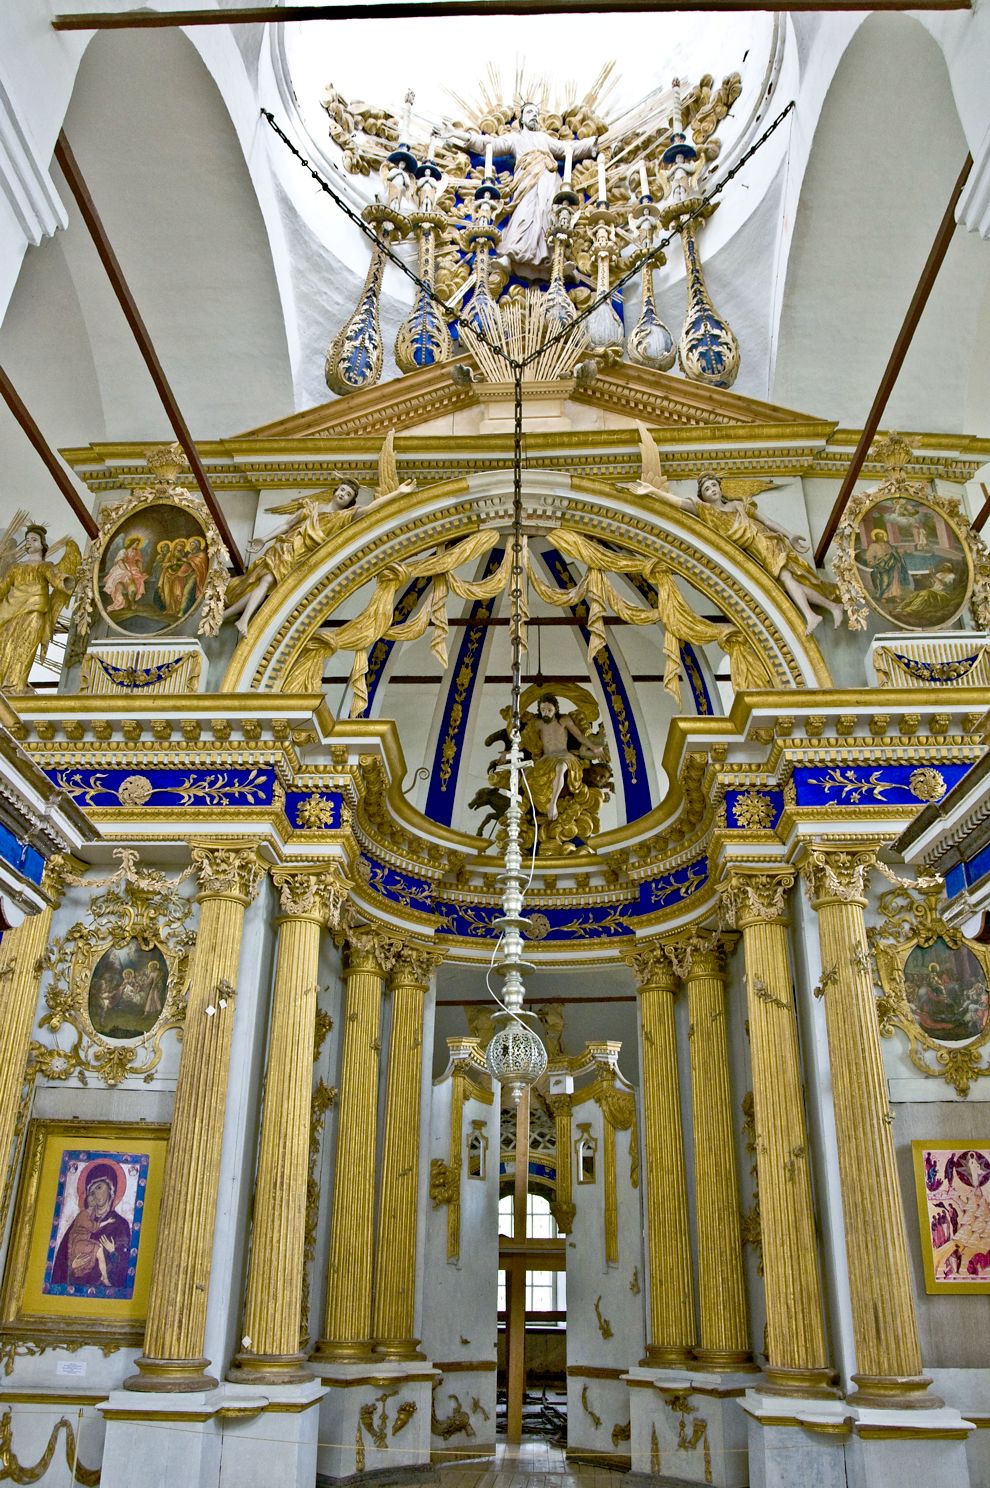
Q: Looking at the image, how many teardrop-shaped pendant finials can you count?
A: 7